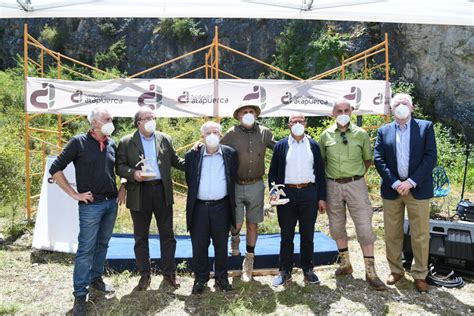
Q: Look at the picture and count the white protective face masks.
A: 7